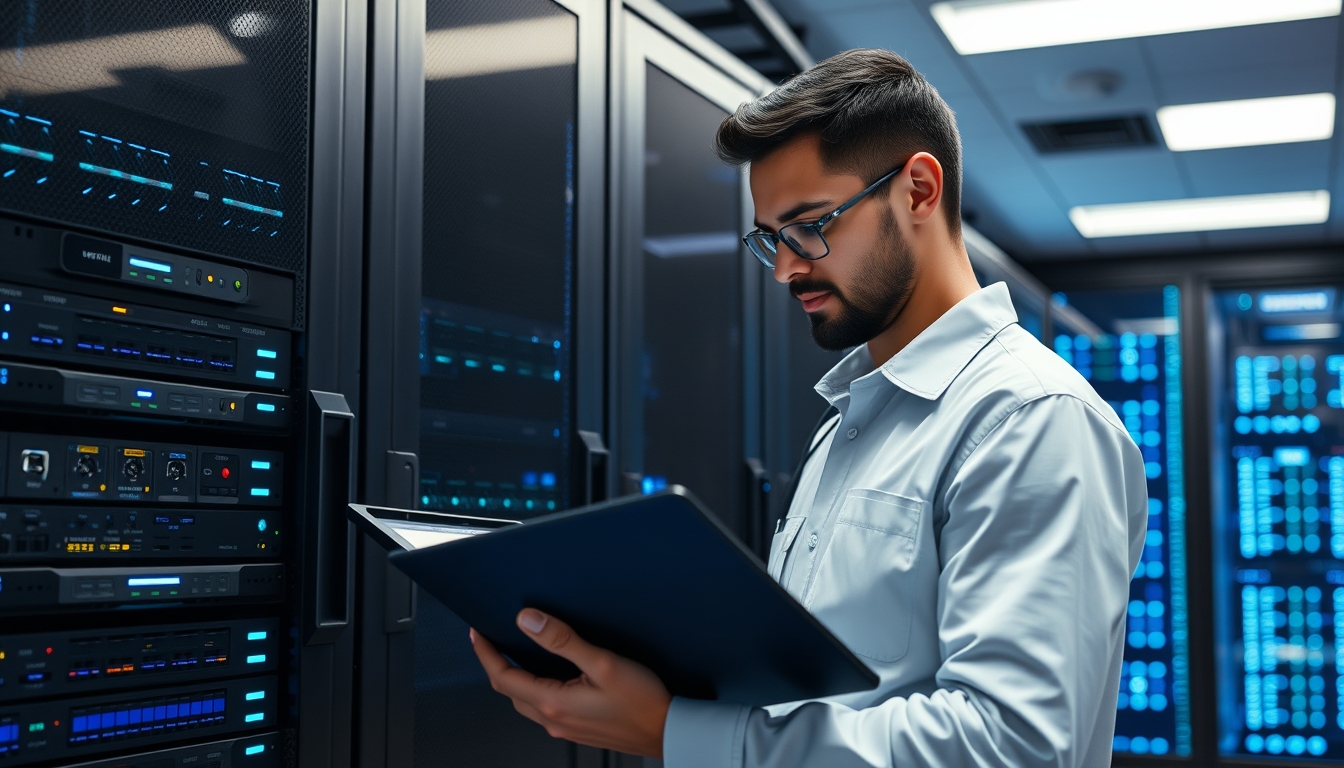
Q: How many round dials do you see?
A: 3